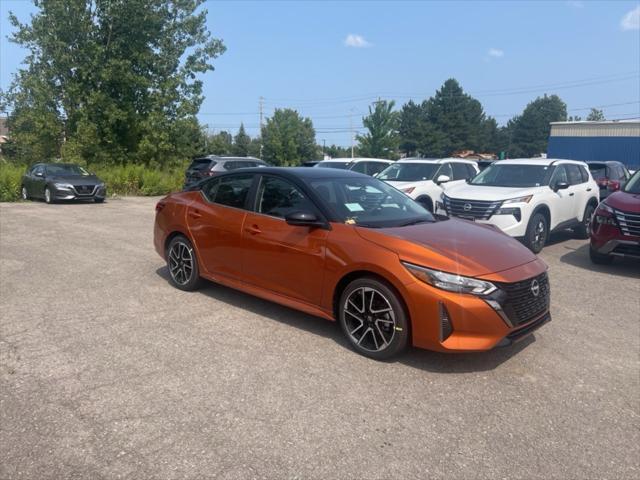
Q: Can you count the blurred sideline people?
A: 0